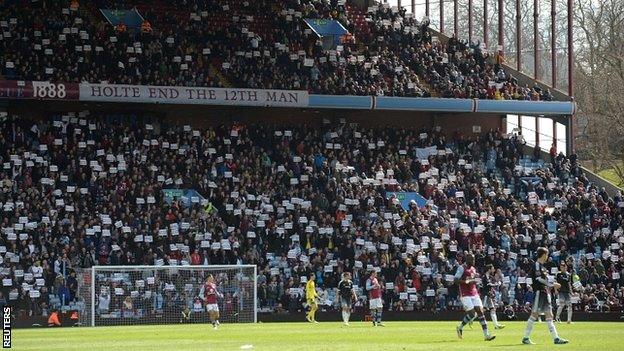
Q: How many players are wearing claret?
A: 3